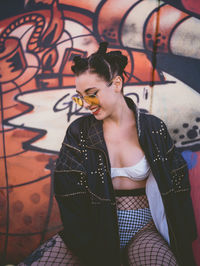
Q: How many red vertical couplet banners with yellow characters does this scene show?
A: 0